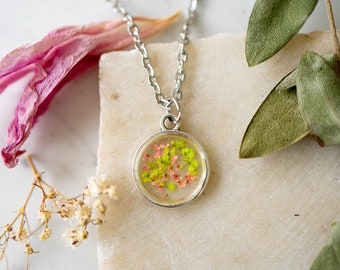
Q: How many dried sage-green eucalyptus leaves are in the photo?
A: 4